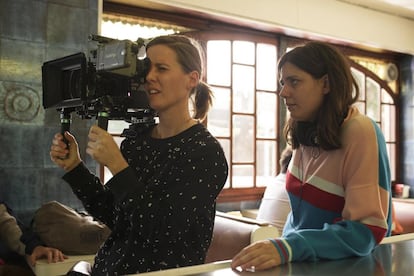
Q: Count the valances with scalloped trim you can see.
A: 1